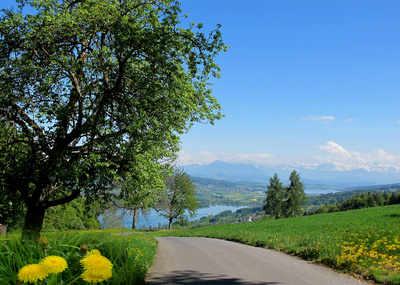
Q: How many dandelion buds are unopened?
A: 2